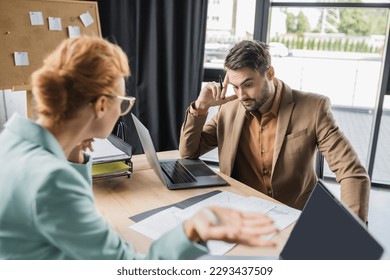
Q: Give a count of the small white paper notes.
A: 5